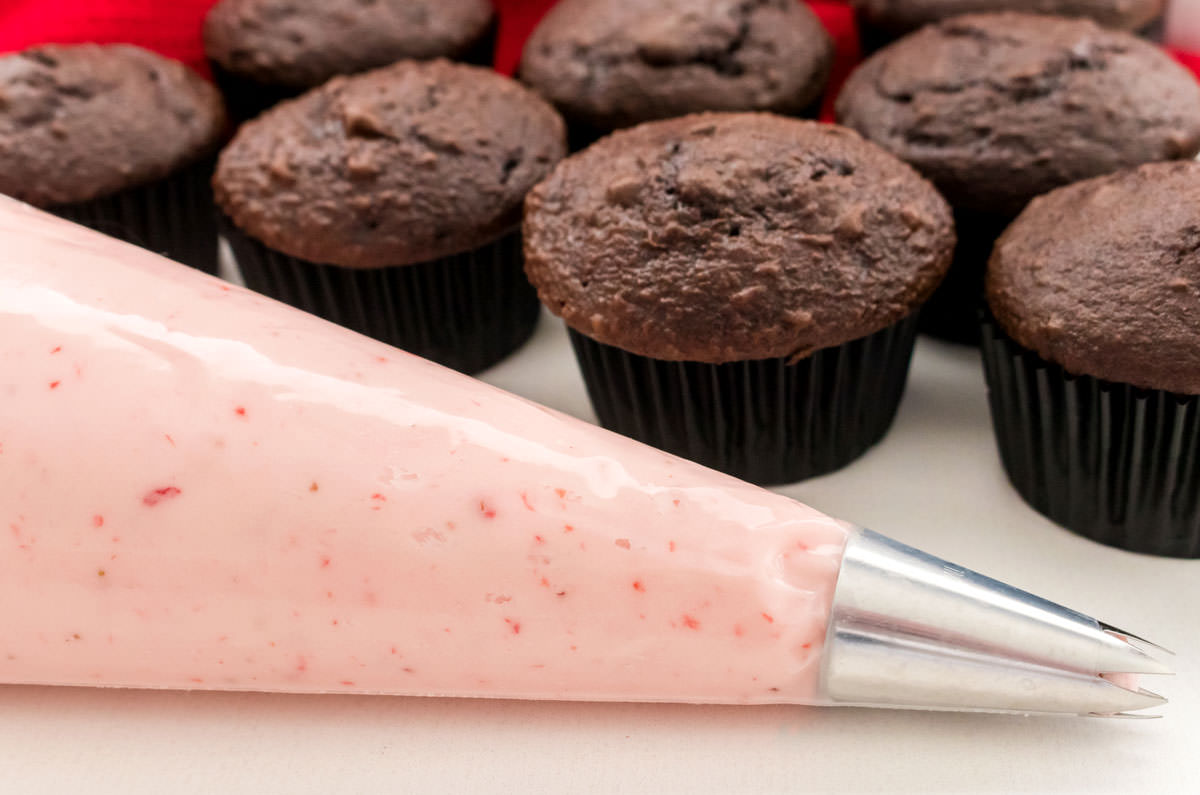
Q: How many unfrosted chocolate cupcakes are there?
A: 8